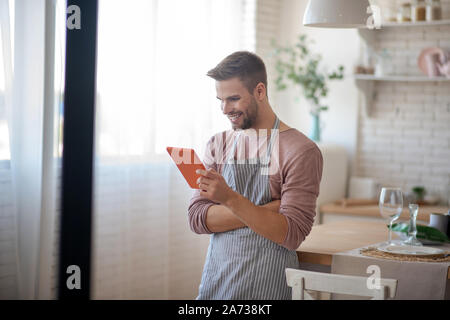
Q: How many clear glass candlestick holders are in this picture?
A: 1